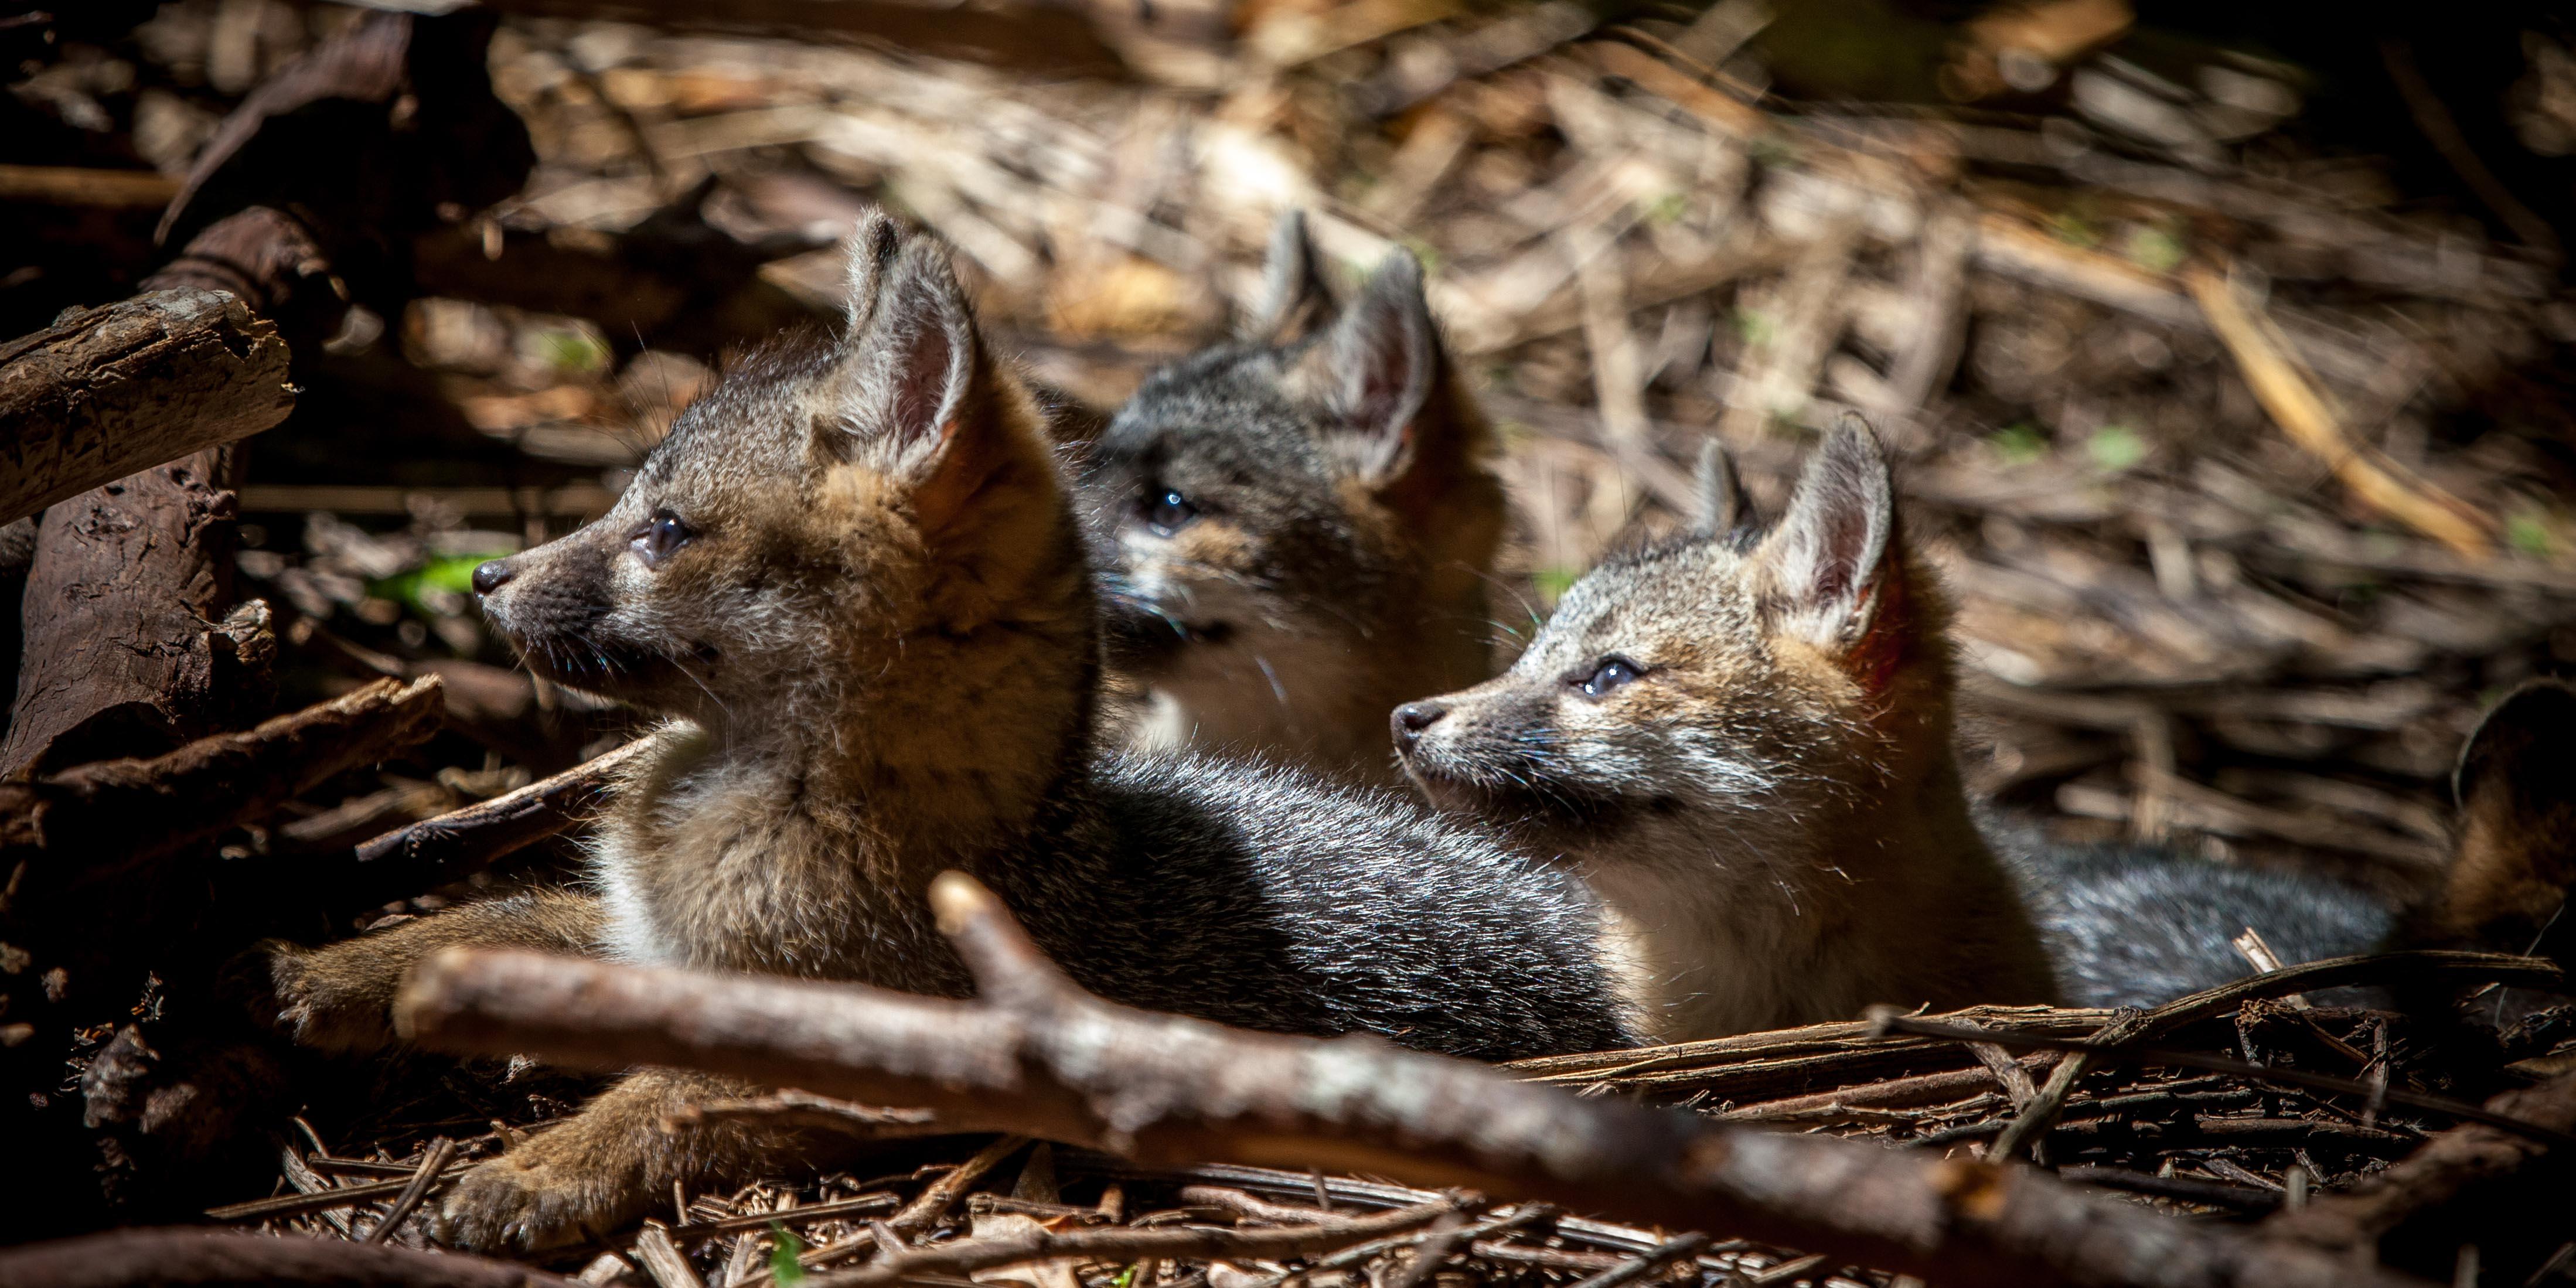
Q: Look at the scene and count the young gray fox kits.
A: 3